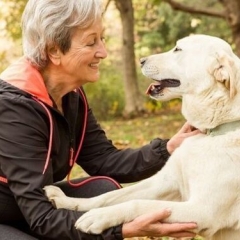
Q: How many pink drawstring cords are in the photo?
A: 2